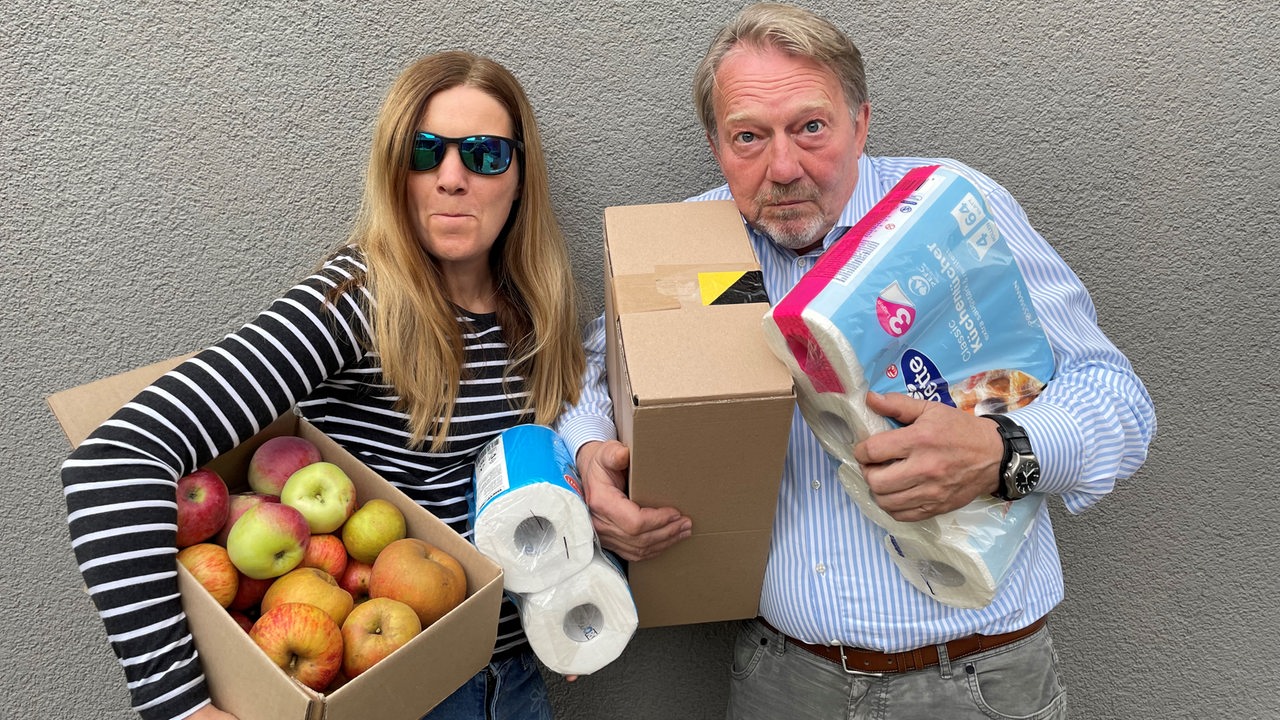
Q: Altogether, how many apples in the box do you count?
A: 15